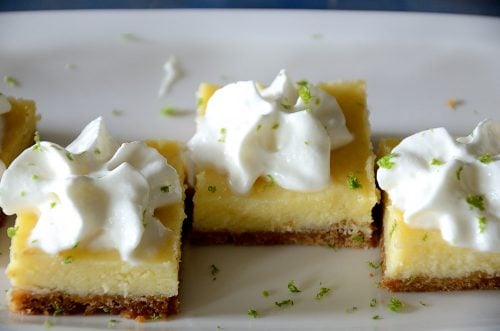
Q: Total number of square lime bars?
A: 4